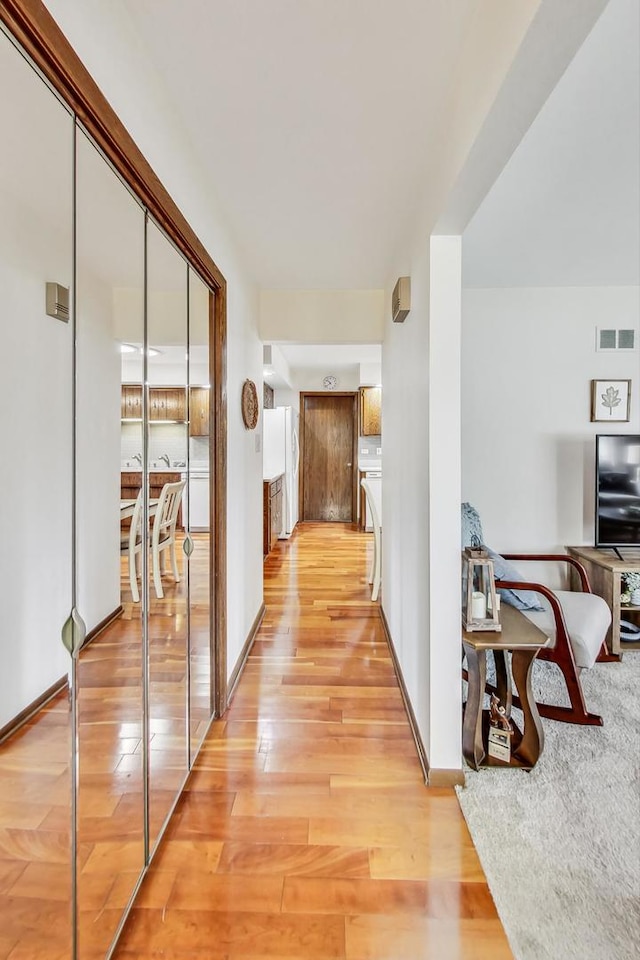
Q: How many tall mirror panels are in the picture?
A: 4